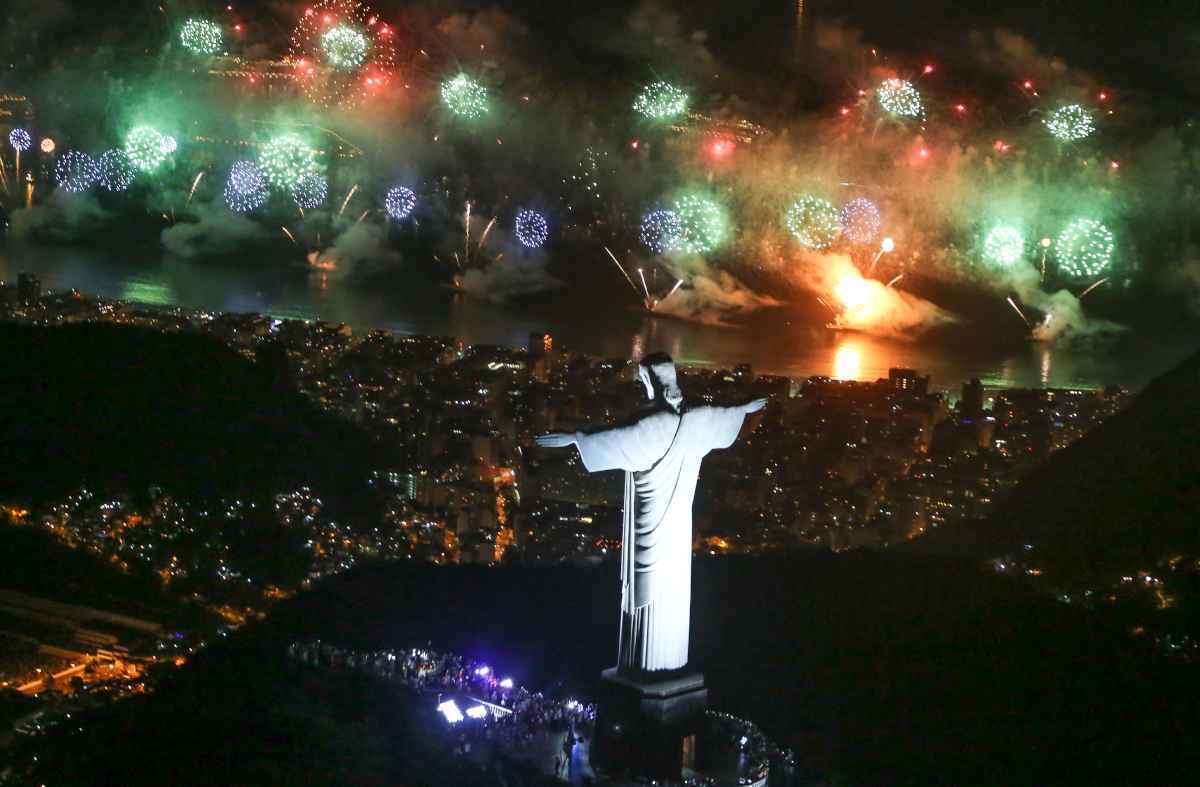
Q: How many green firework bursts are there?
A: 12